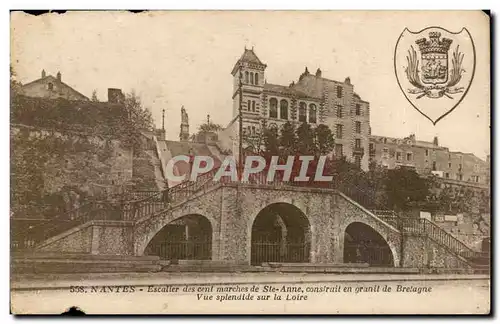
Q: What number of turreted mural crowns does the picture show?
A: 1